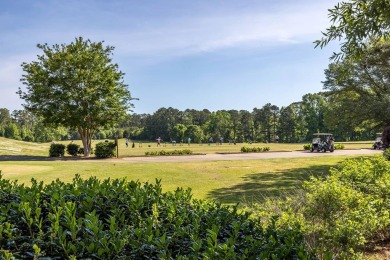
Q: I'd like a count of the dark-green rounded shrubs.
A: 3